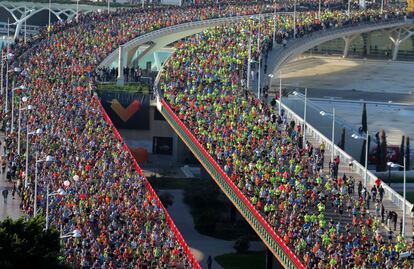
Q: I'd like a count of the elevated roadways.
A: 2